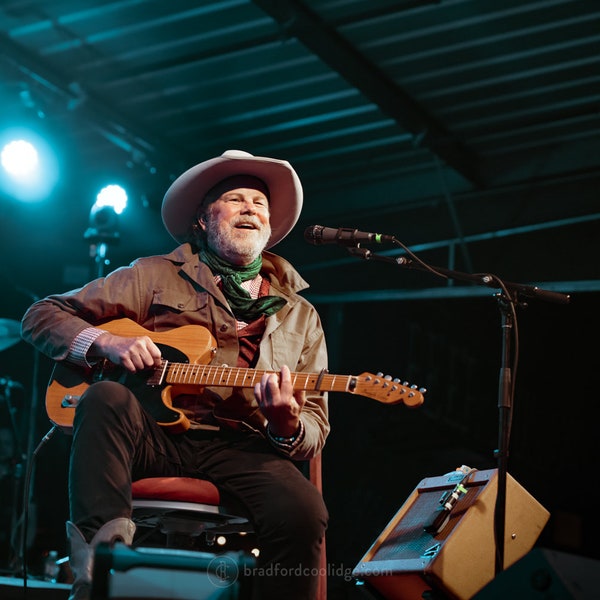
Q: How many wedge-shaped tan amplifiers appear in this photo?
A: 1